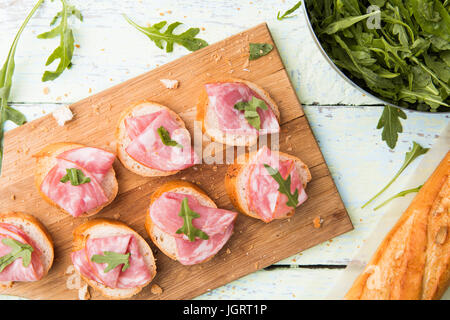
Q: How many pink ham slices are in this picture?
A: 7